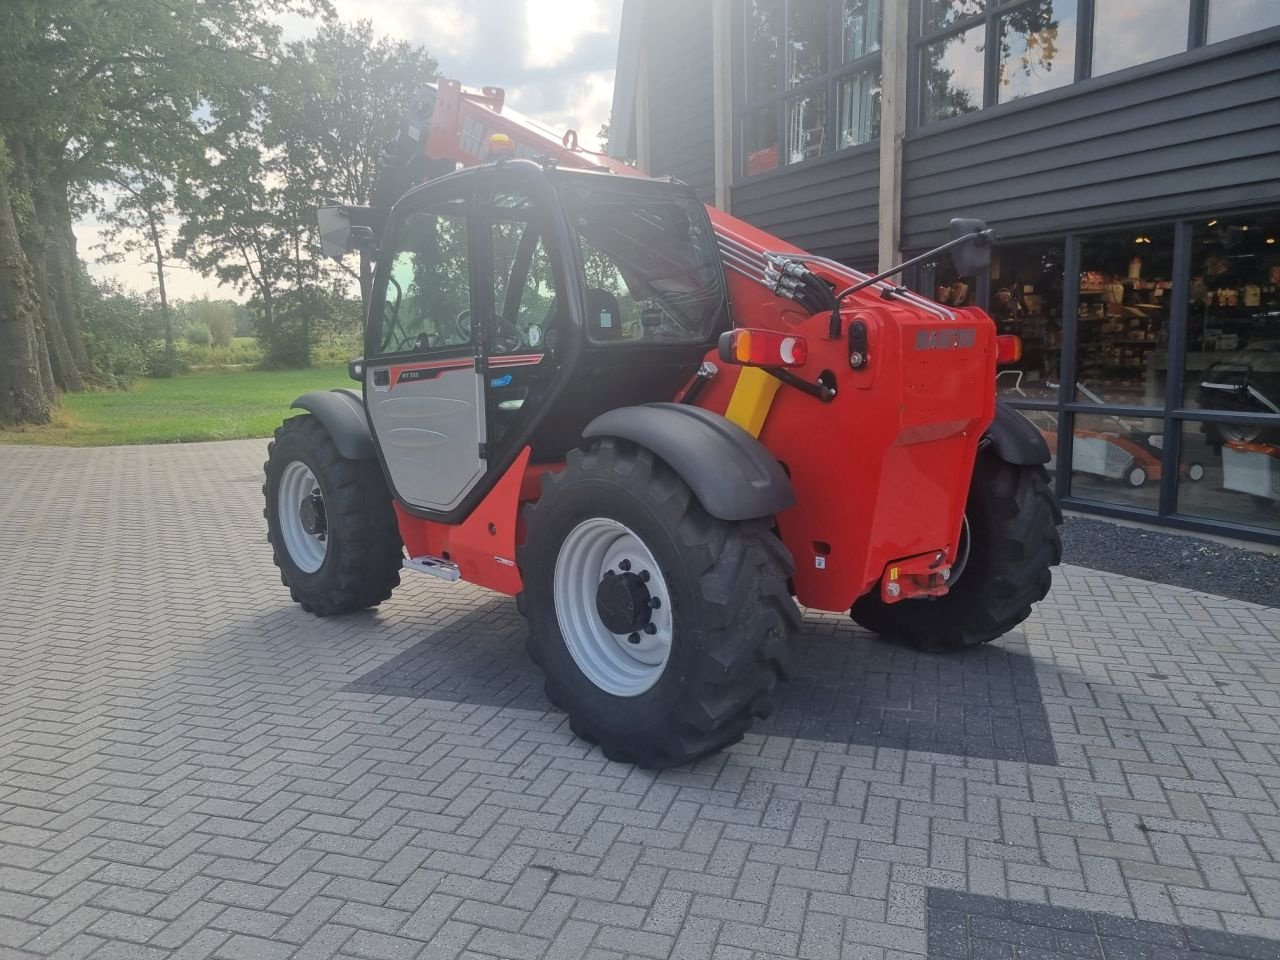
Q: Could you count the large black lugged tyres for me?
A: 3